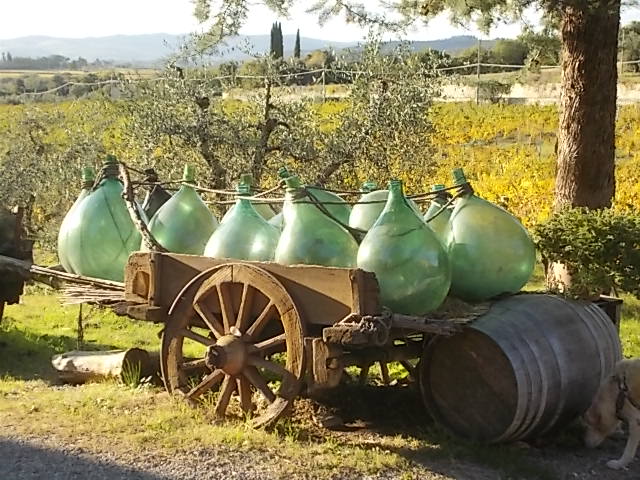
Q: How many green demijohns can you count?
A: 11